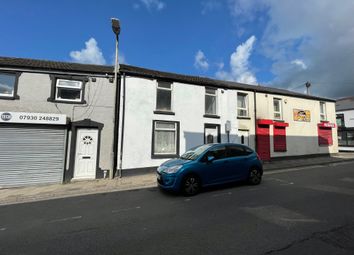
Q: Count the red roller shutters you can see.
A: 3